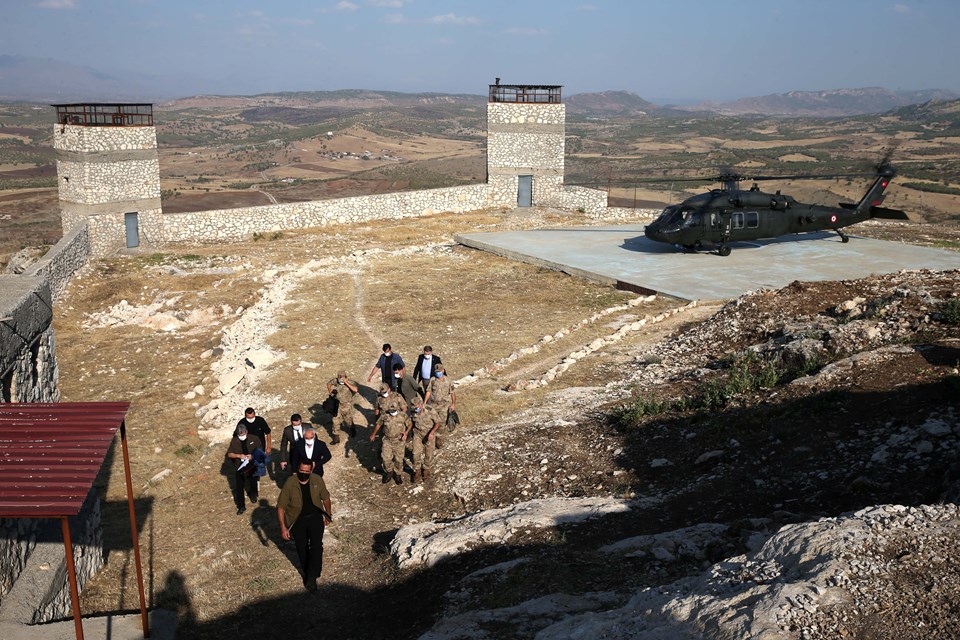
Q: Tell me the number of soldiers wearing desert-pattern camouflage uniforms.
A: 5